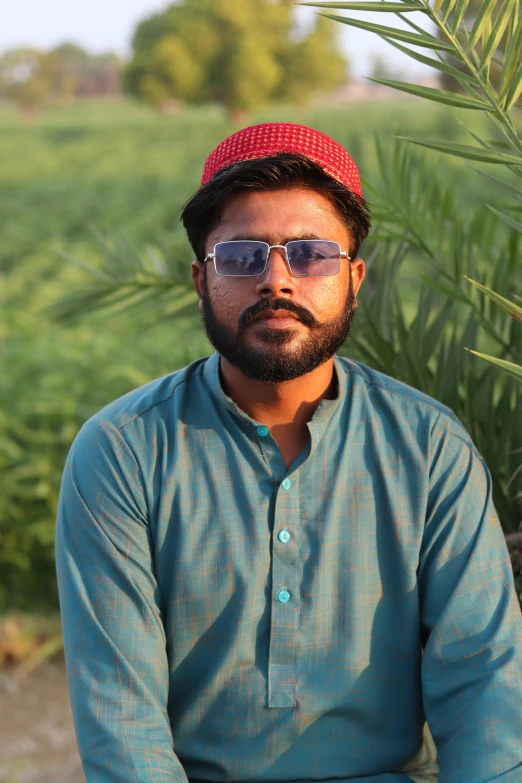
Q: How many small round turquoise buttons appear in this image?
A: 4